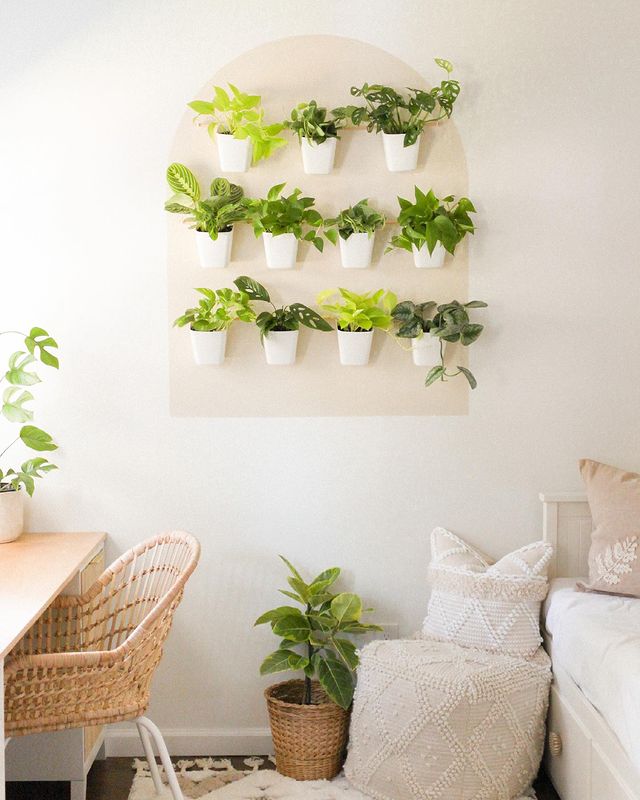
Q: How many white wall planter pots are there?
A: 11